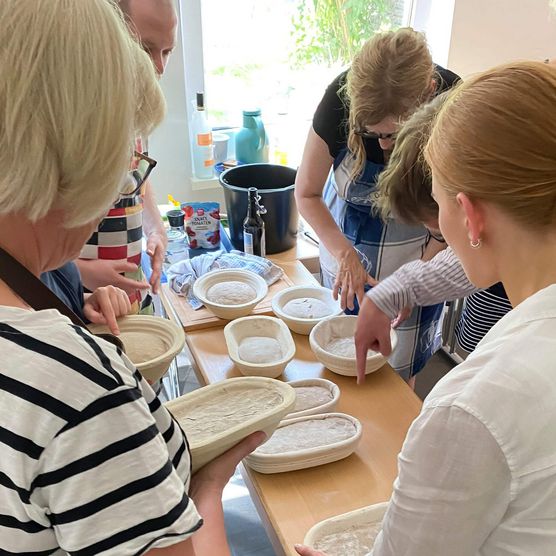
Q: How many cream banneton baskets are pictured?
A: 9